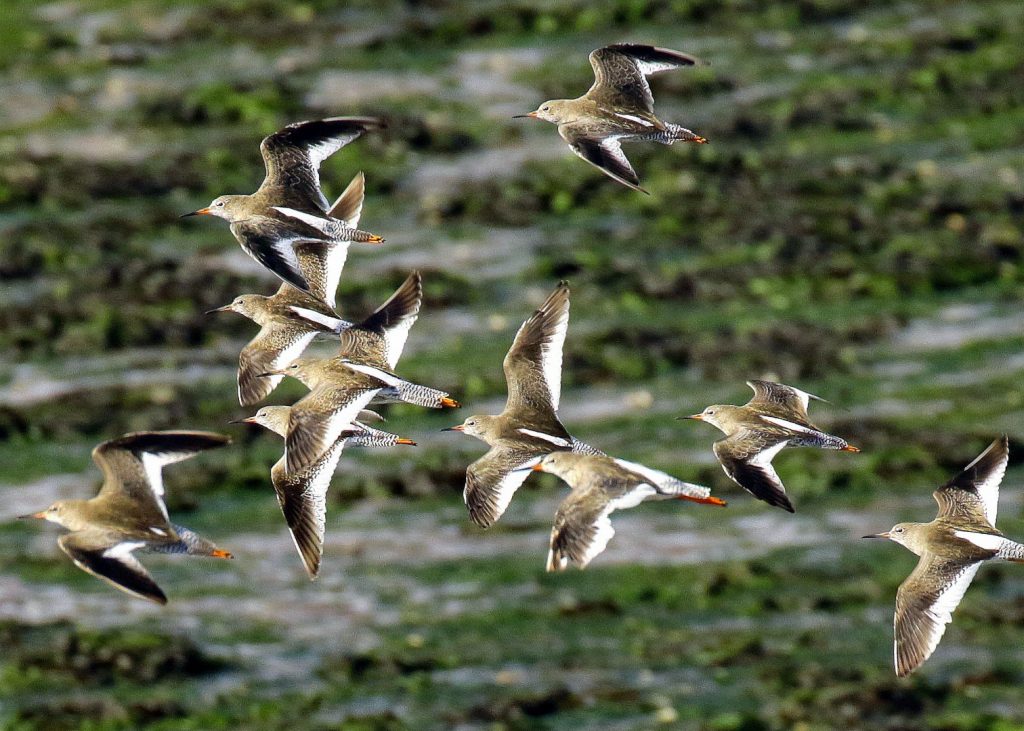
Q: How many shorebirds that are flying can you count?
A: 10